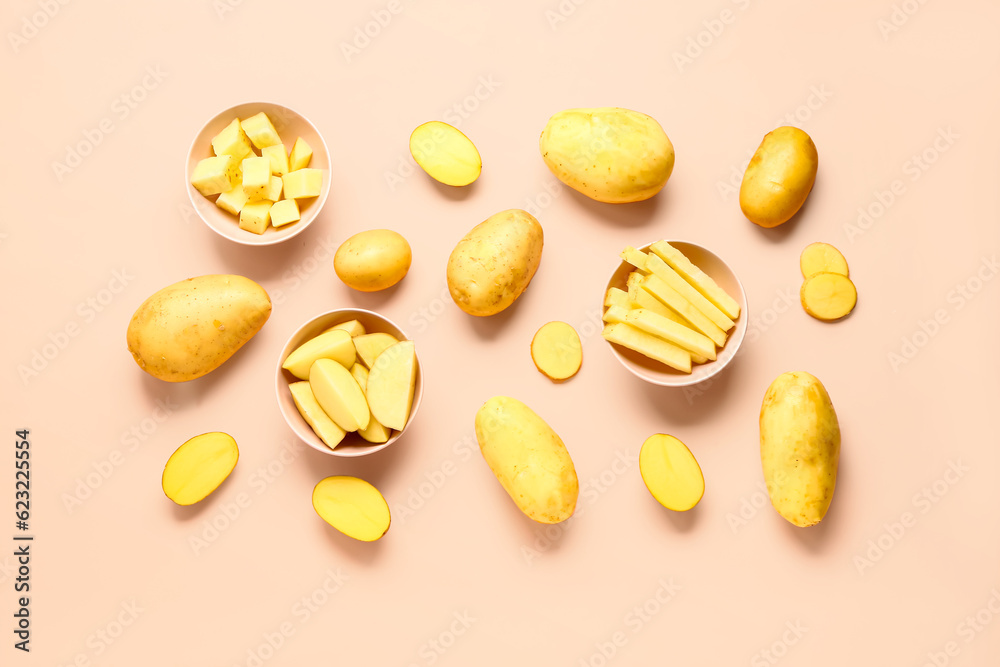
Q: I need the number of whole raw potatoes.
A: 7